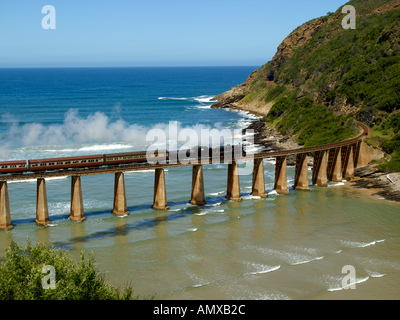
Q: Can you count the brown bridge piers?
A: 13